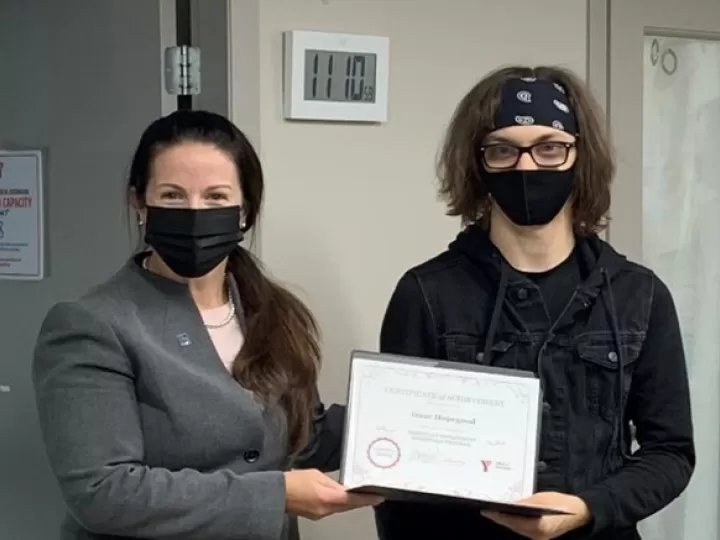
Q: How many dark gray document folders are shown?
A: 1